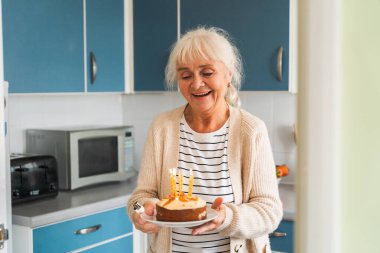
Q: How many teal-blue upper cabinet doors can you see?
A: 4